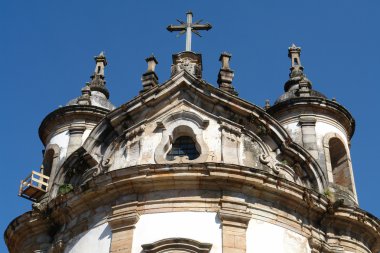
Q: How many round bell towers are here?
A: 2